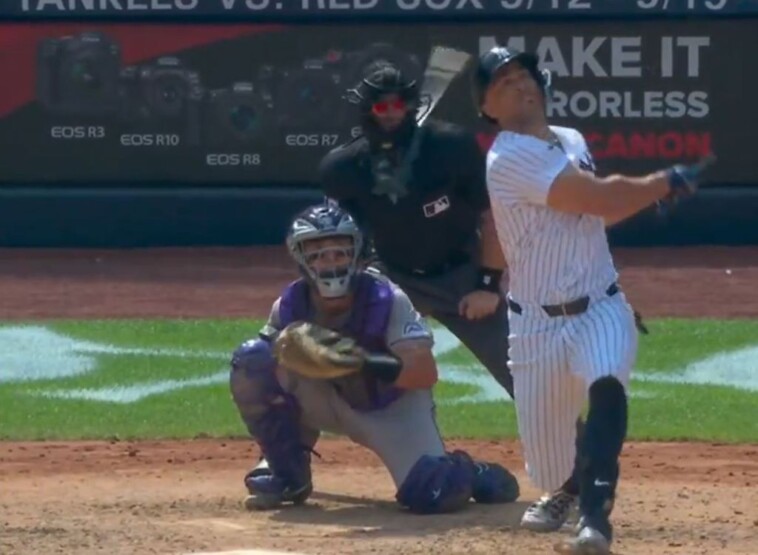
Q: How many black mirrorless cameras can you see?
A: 5